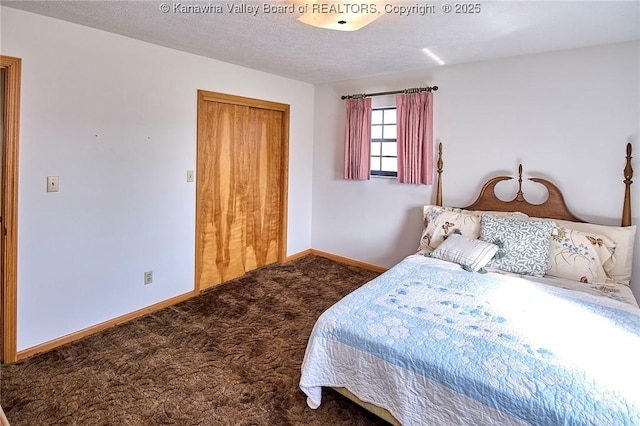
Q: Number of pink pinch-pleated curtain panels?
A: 2